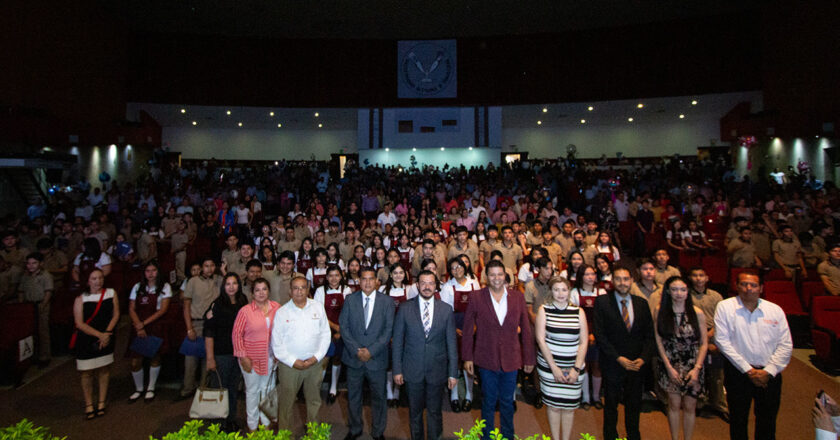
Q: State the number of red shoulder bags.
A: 1